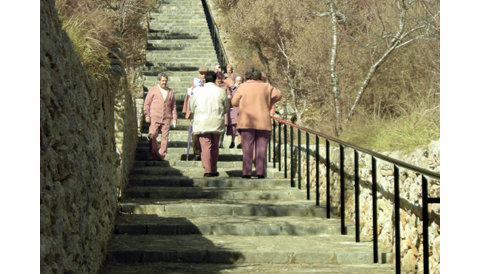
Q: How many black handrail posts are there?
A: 14